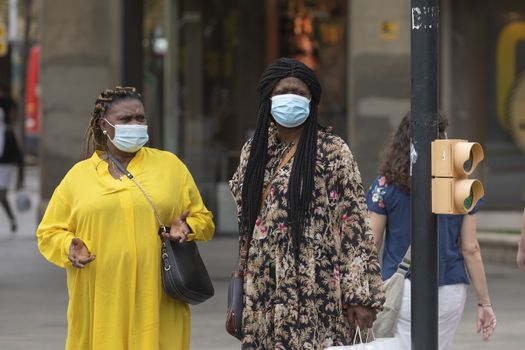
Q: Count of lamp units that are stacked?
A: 2